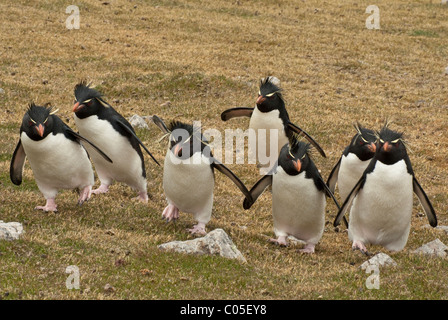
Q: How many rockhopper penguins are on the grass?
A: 7